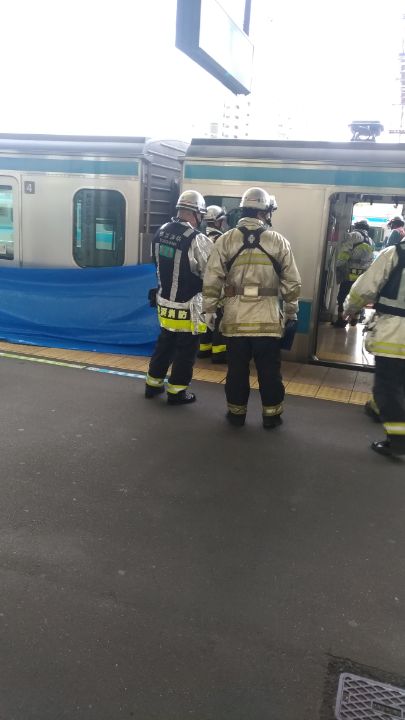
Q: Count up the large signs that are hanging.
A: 1